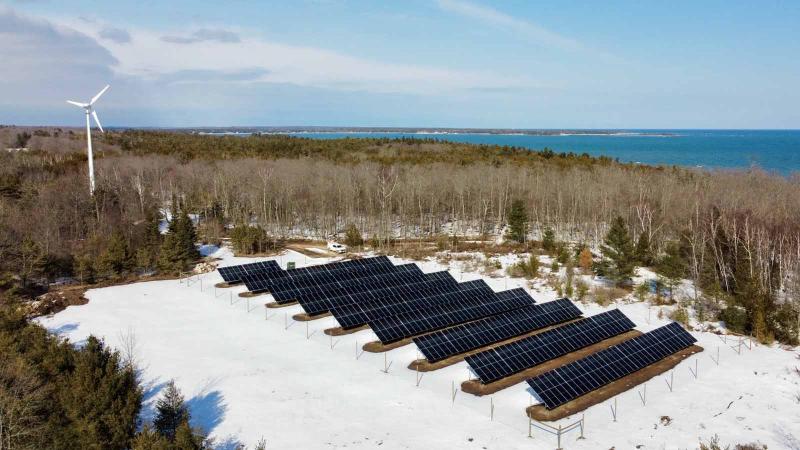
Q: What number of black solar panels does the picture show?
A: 9